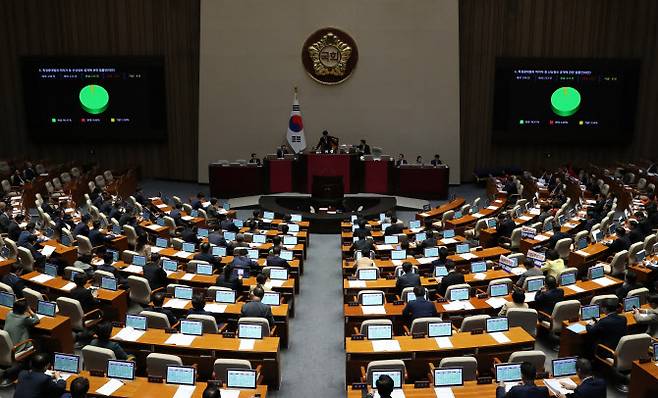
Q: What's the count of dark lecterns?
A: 1